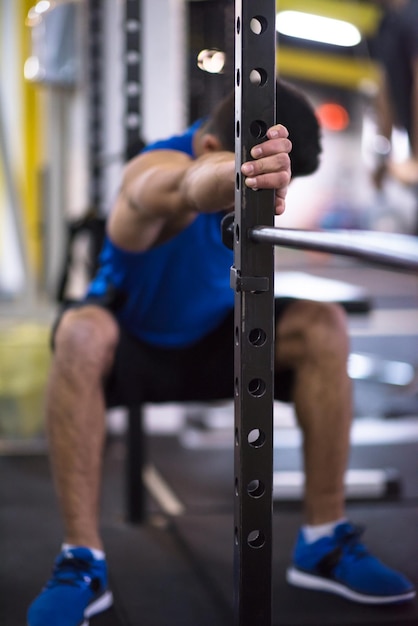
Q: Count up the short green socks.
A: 0